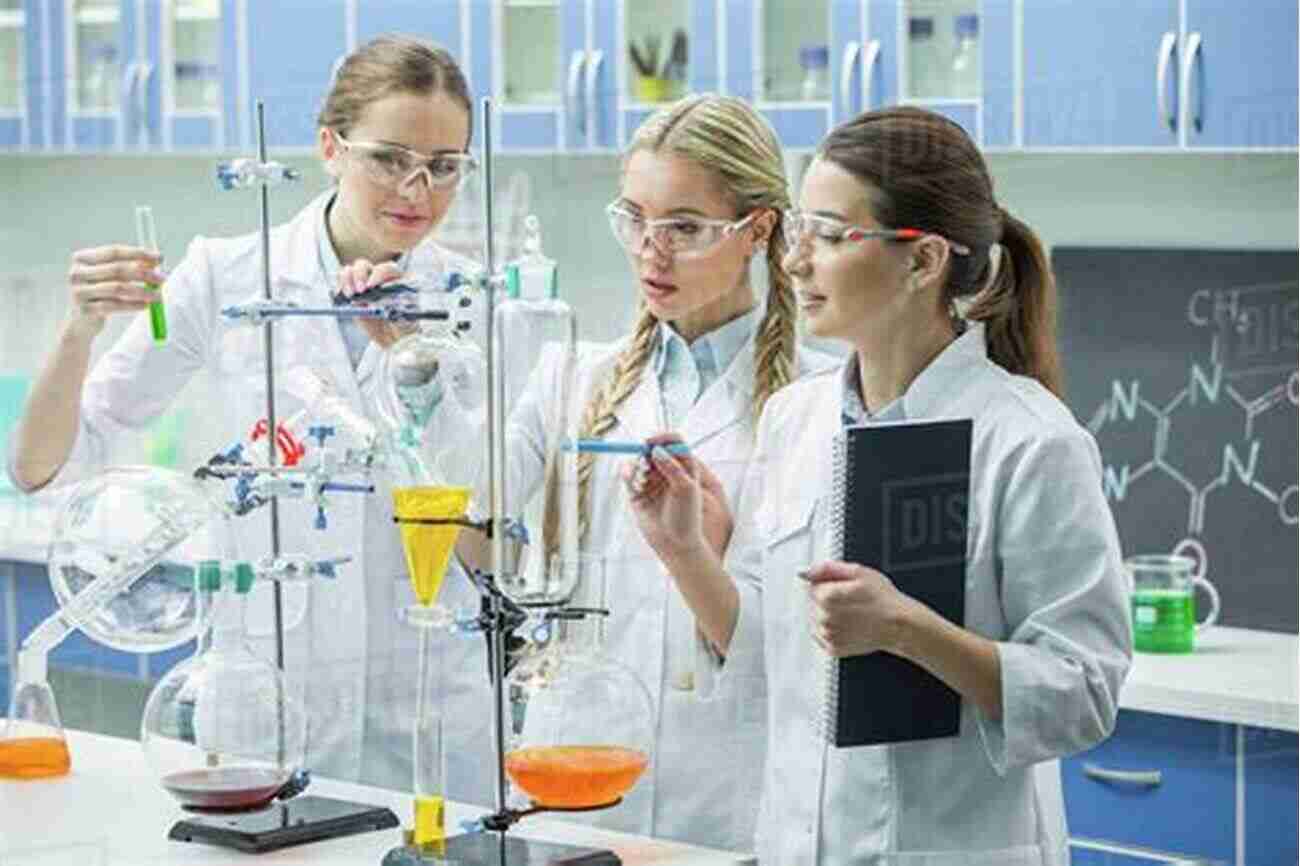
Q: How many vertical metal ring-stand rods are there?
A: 2